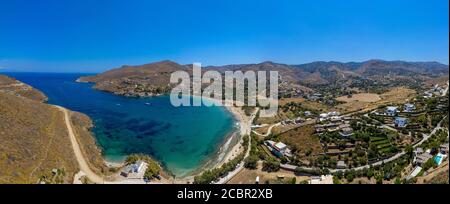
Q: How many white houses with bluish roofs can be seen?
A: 3